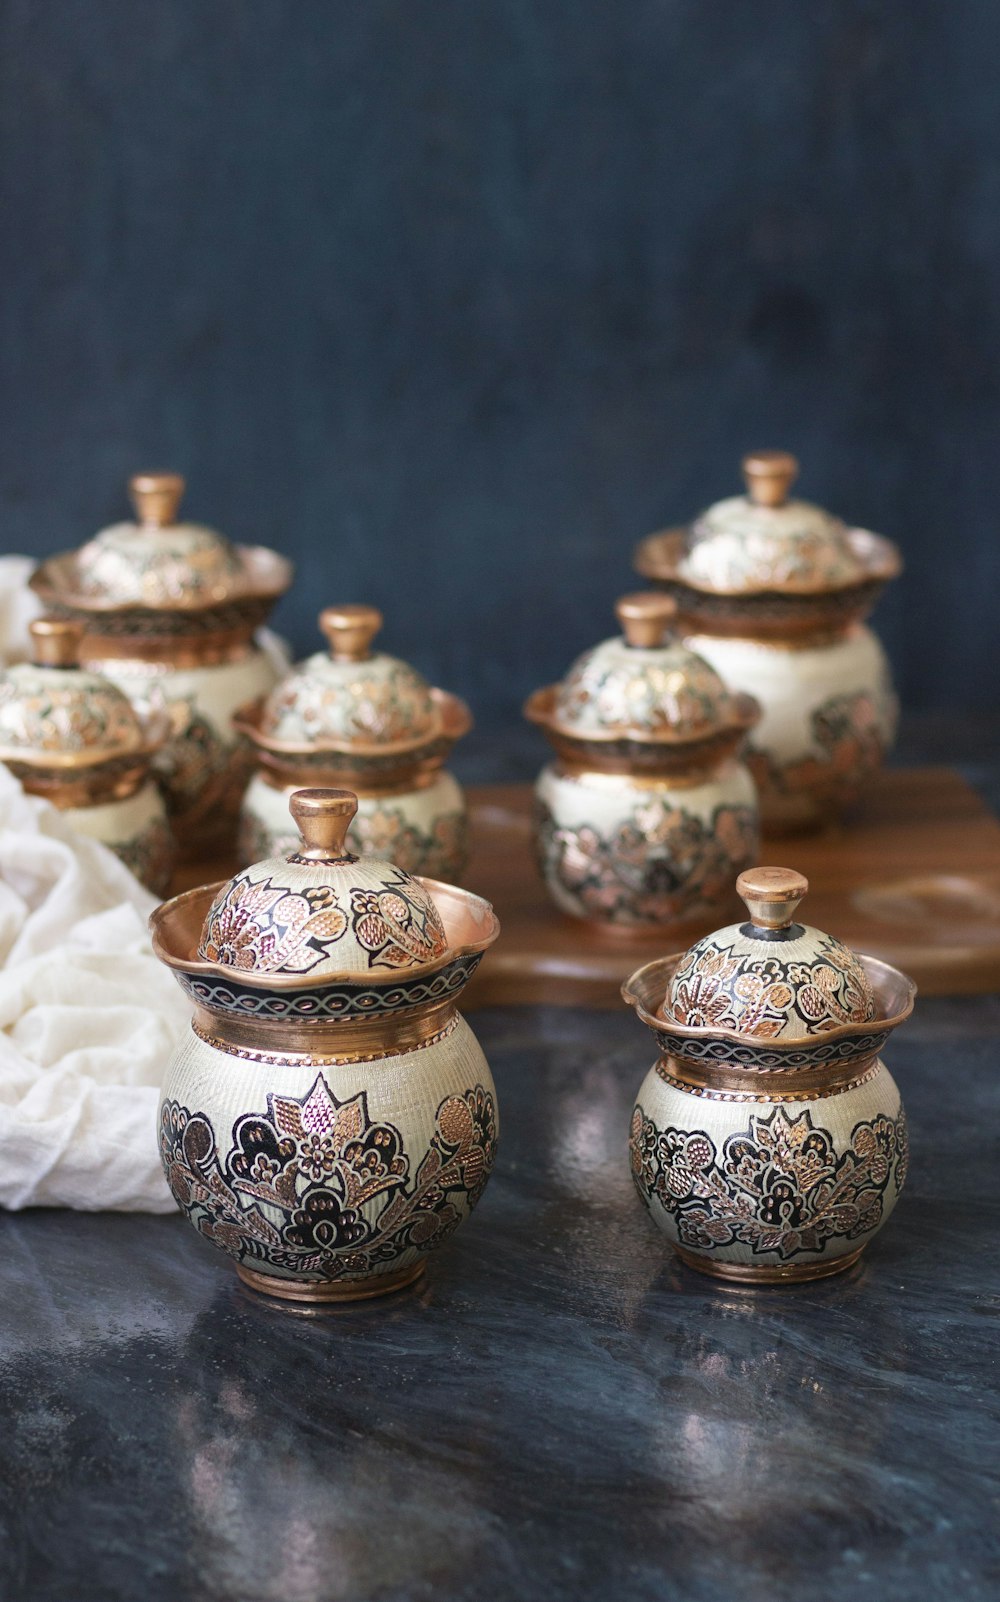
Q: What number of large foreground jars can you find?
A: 2